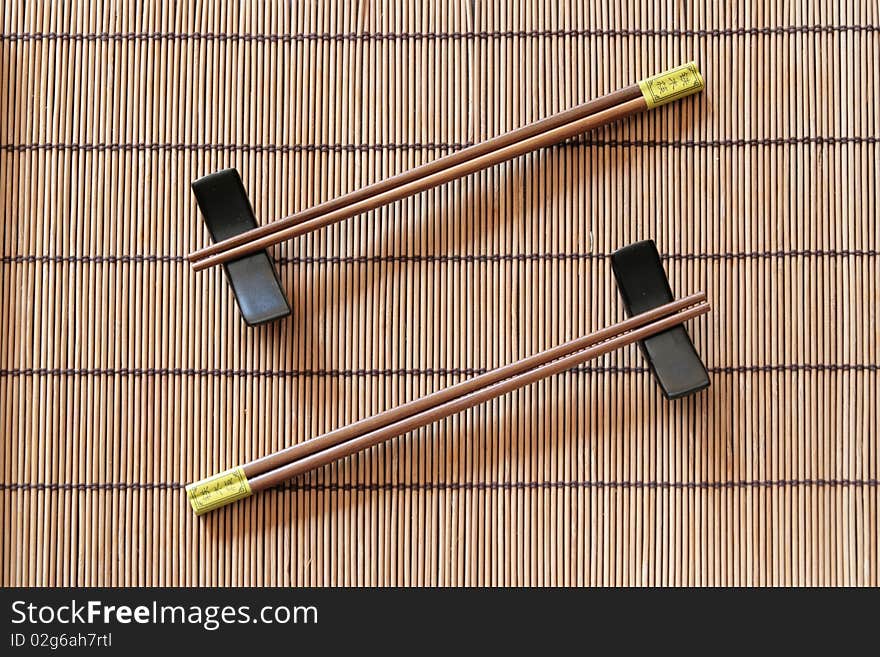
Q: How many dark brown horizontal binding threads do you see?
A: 5